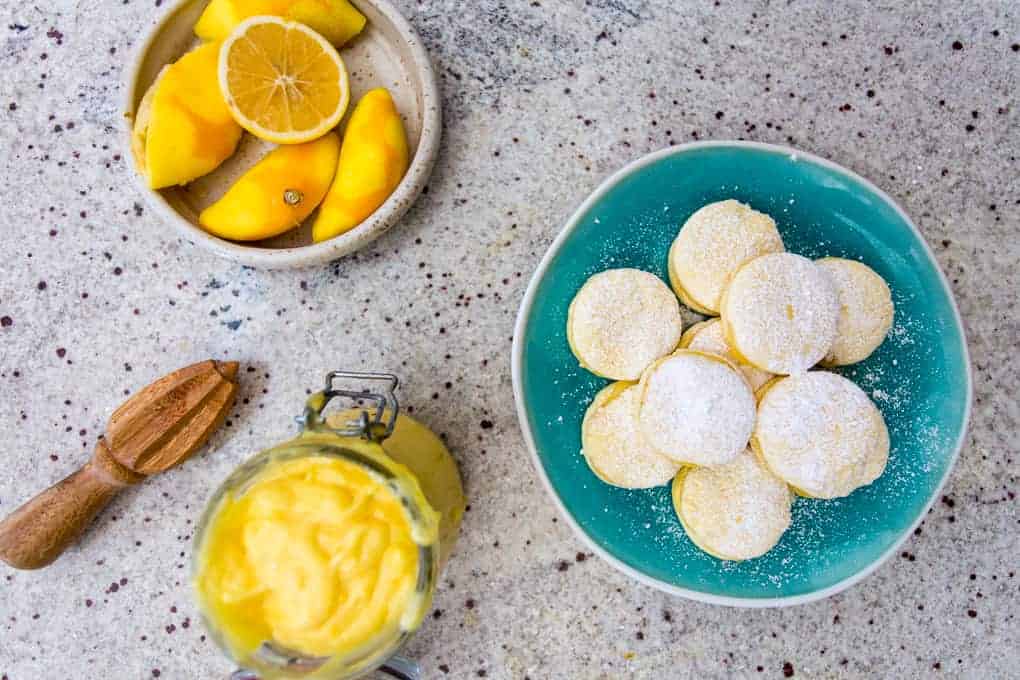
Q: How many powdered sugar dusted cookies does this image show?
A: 9